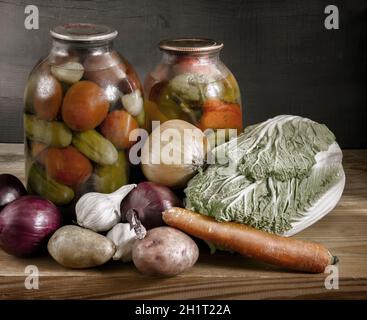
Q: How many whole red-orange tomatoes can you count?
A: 4